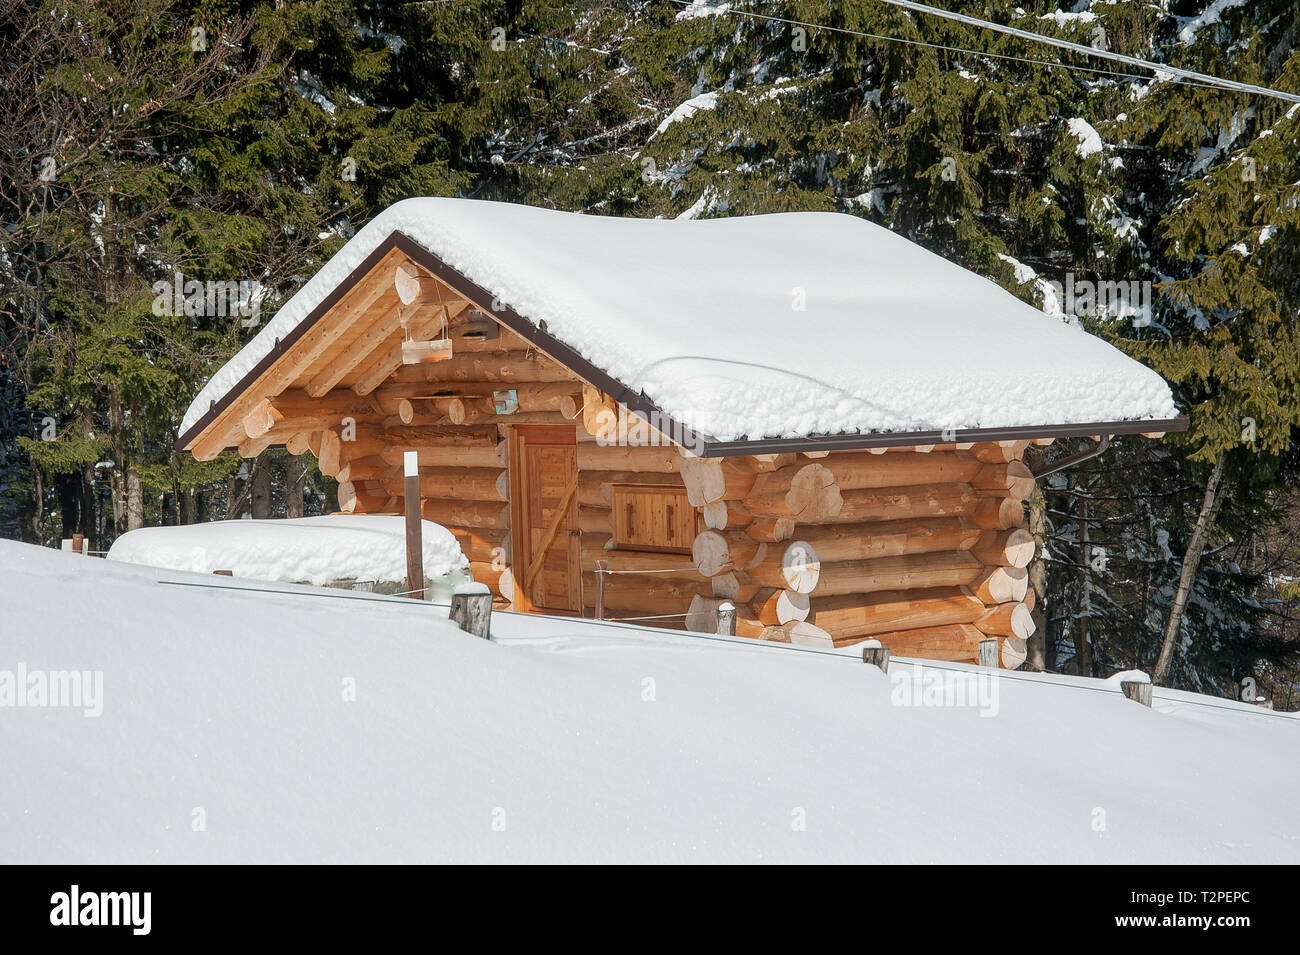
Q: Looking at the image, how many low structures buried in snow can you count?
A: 1